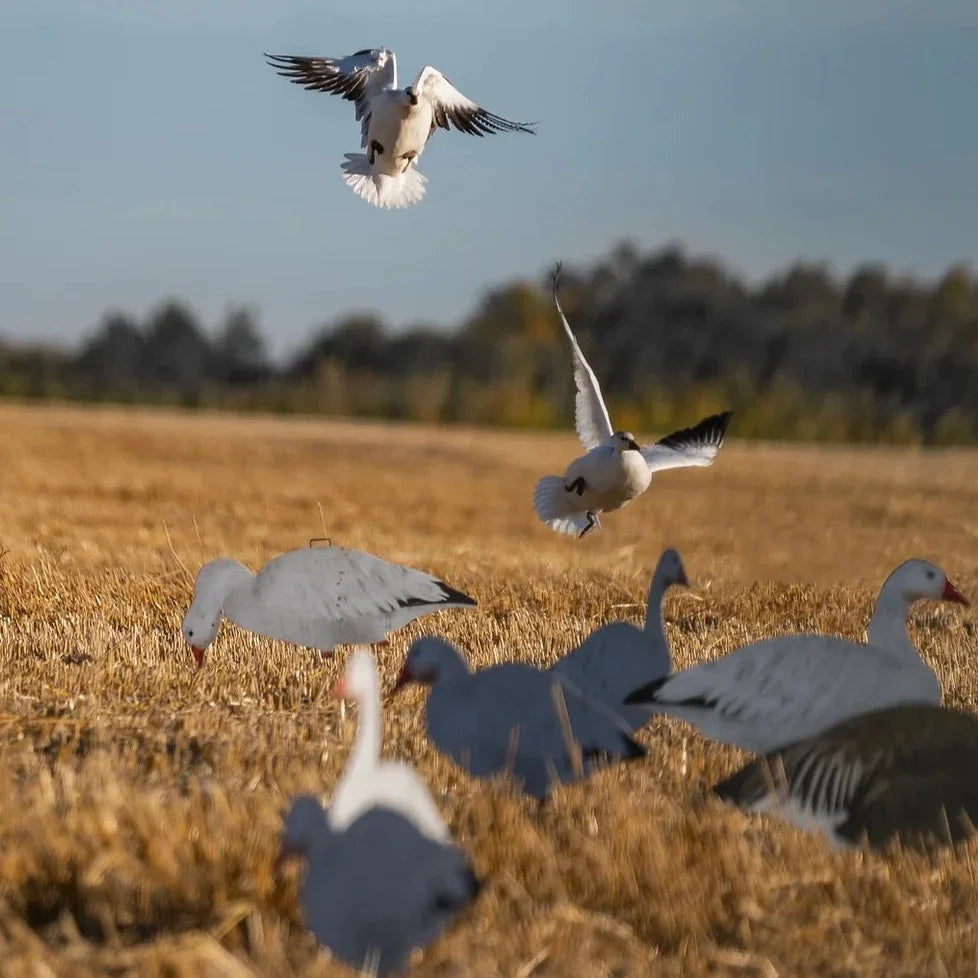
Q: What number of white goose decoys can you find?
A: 6